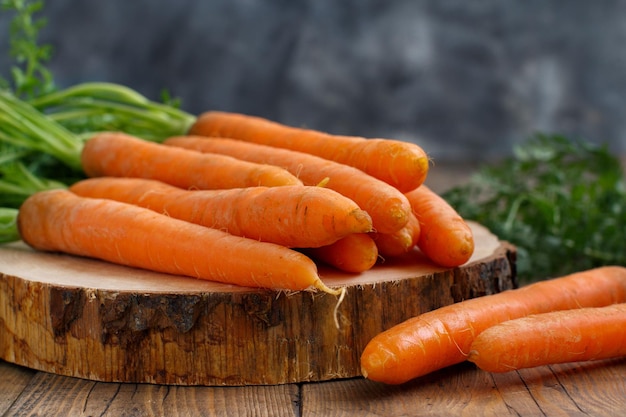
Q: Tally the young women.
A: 0